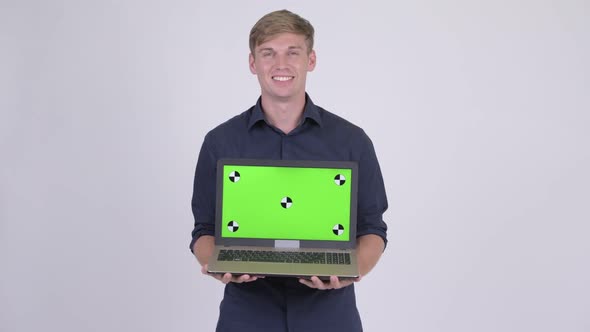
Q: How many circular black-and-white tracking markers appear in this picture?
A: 5